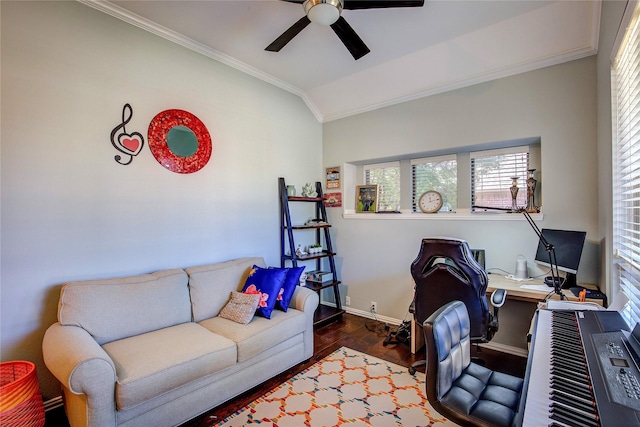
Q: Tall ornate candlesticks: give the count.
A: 2